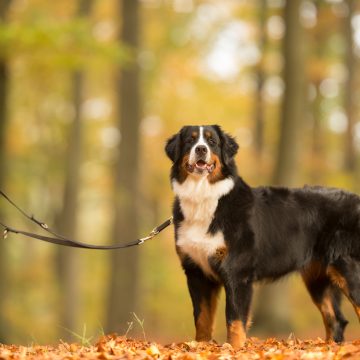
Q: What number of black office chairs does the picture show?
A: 0